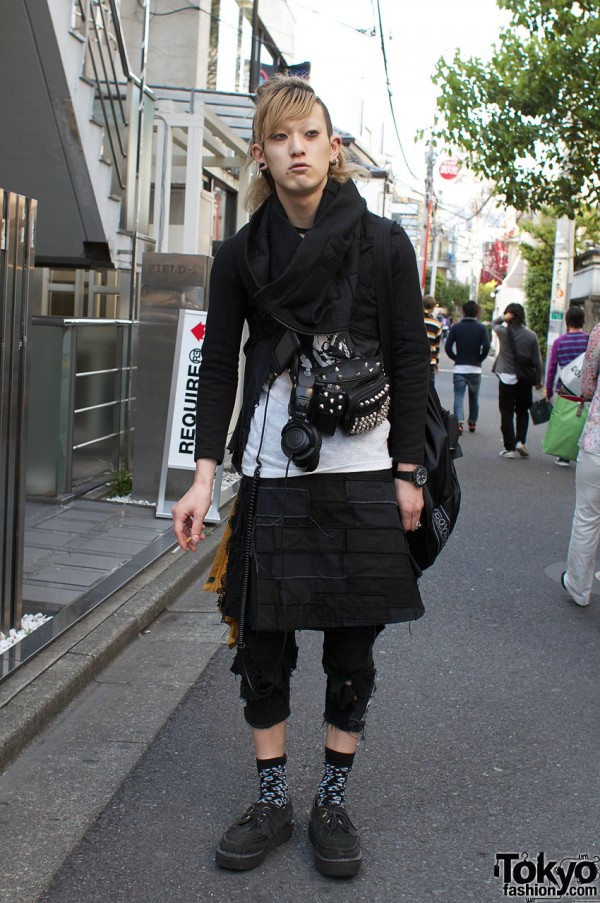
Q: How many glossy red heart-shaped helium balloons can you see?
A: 0